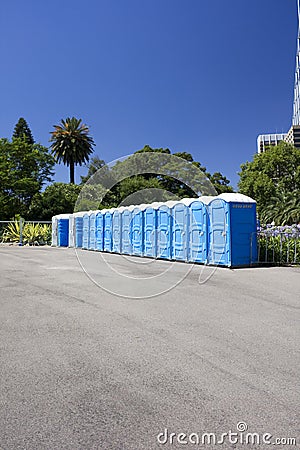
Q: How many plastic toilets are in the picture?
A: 14